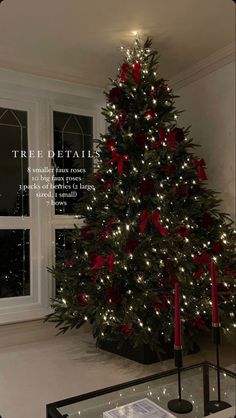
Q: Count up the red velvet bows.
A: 7